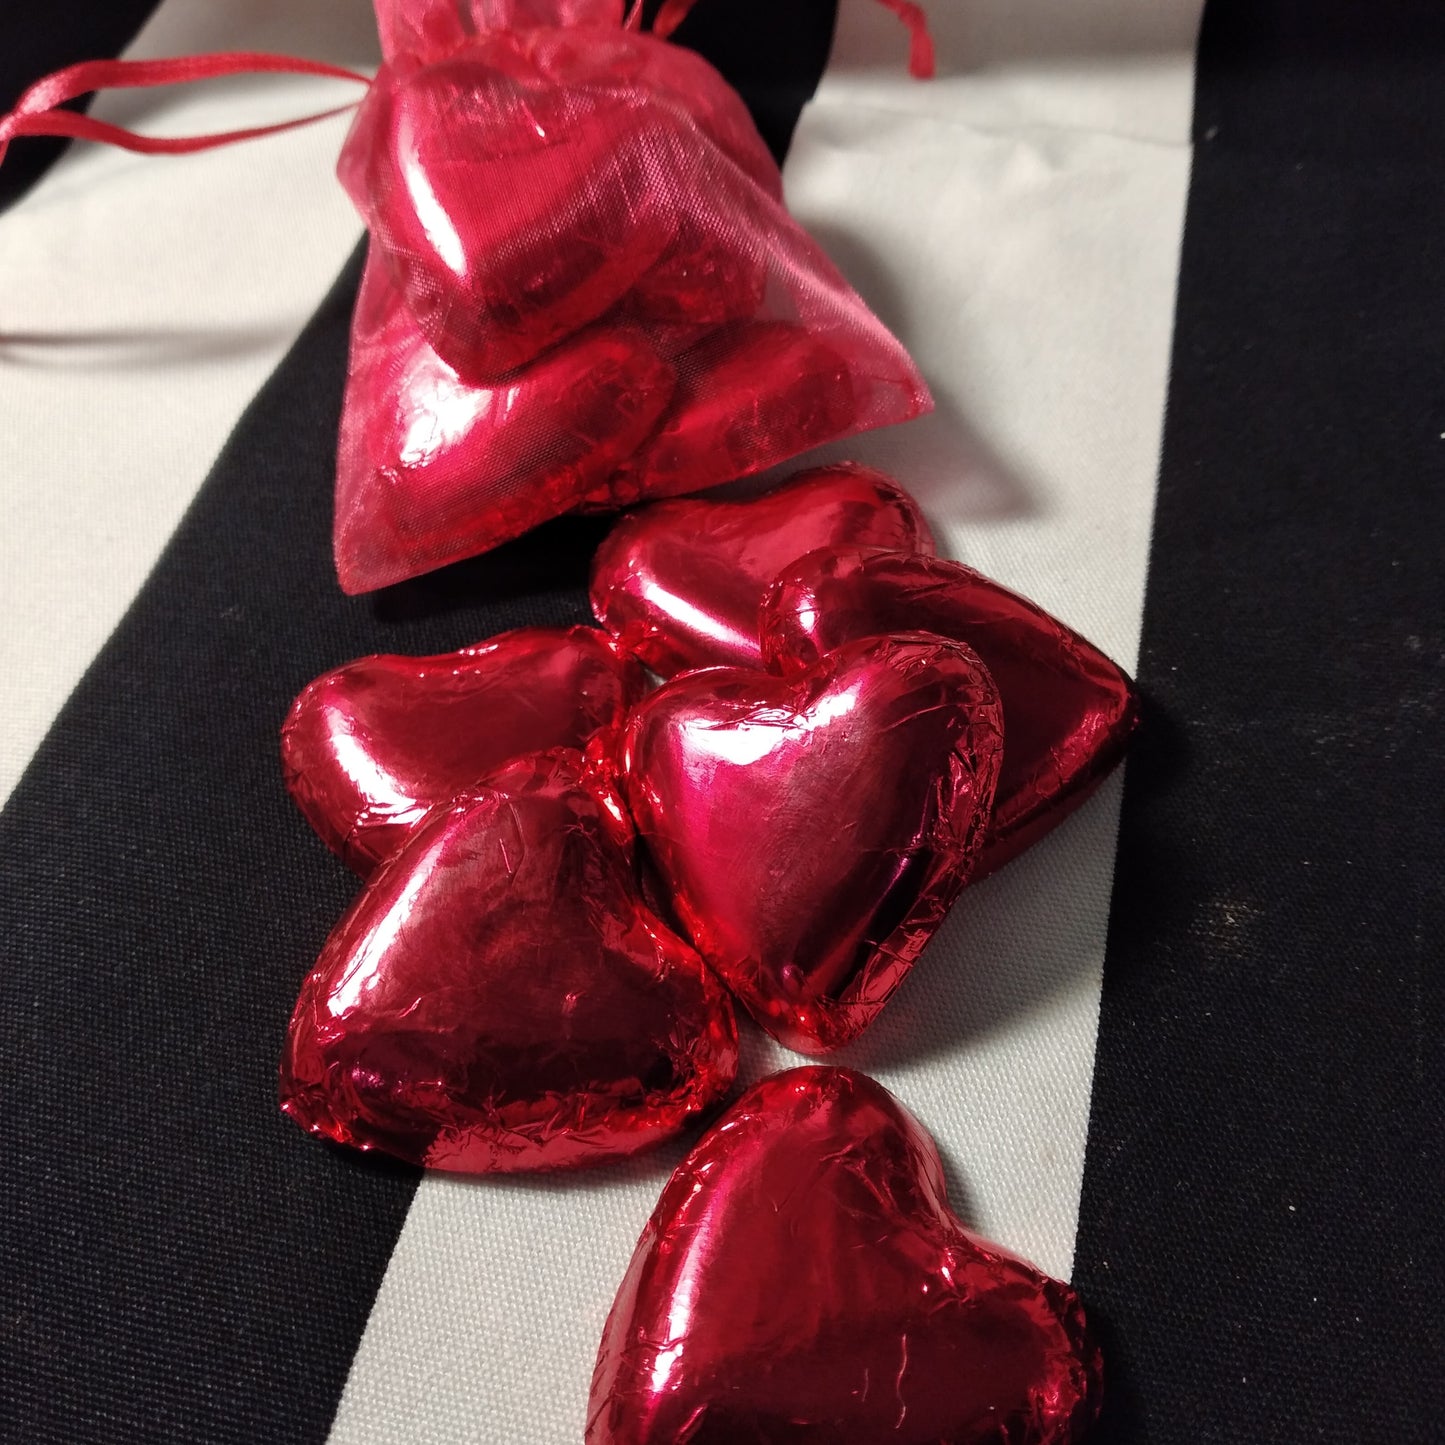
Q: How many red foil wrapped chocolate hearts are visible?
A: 10